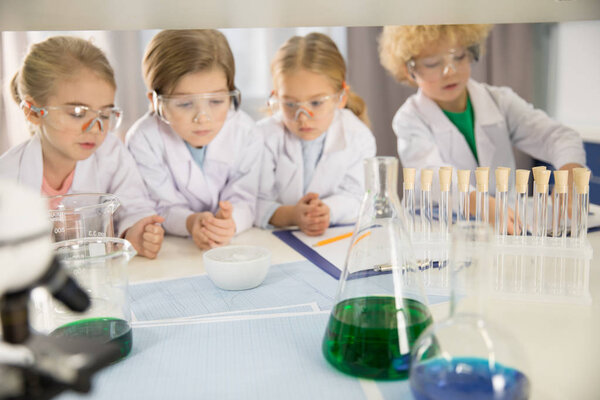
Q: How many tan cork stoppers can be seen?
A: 15